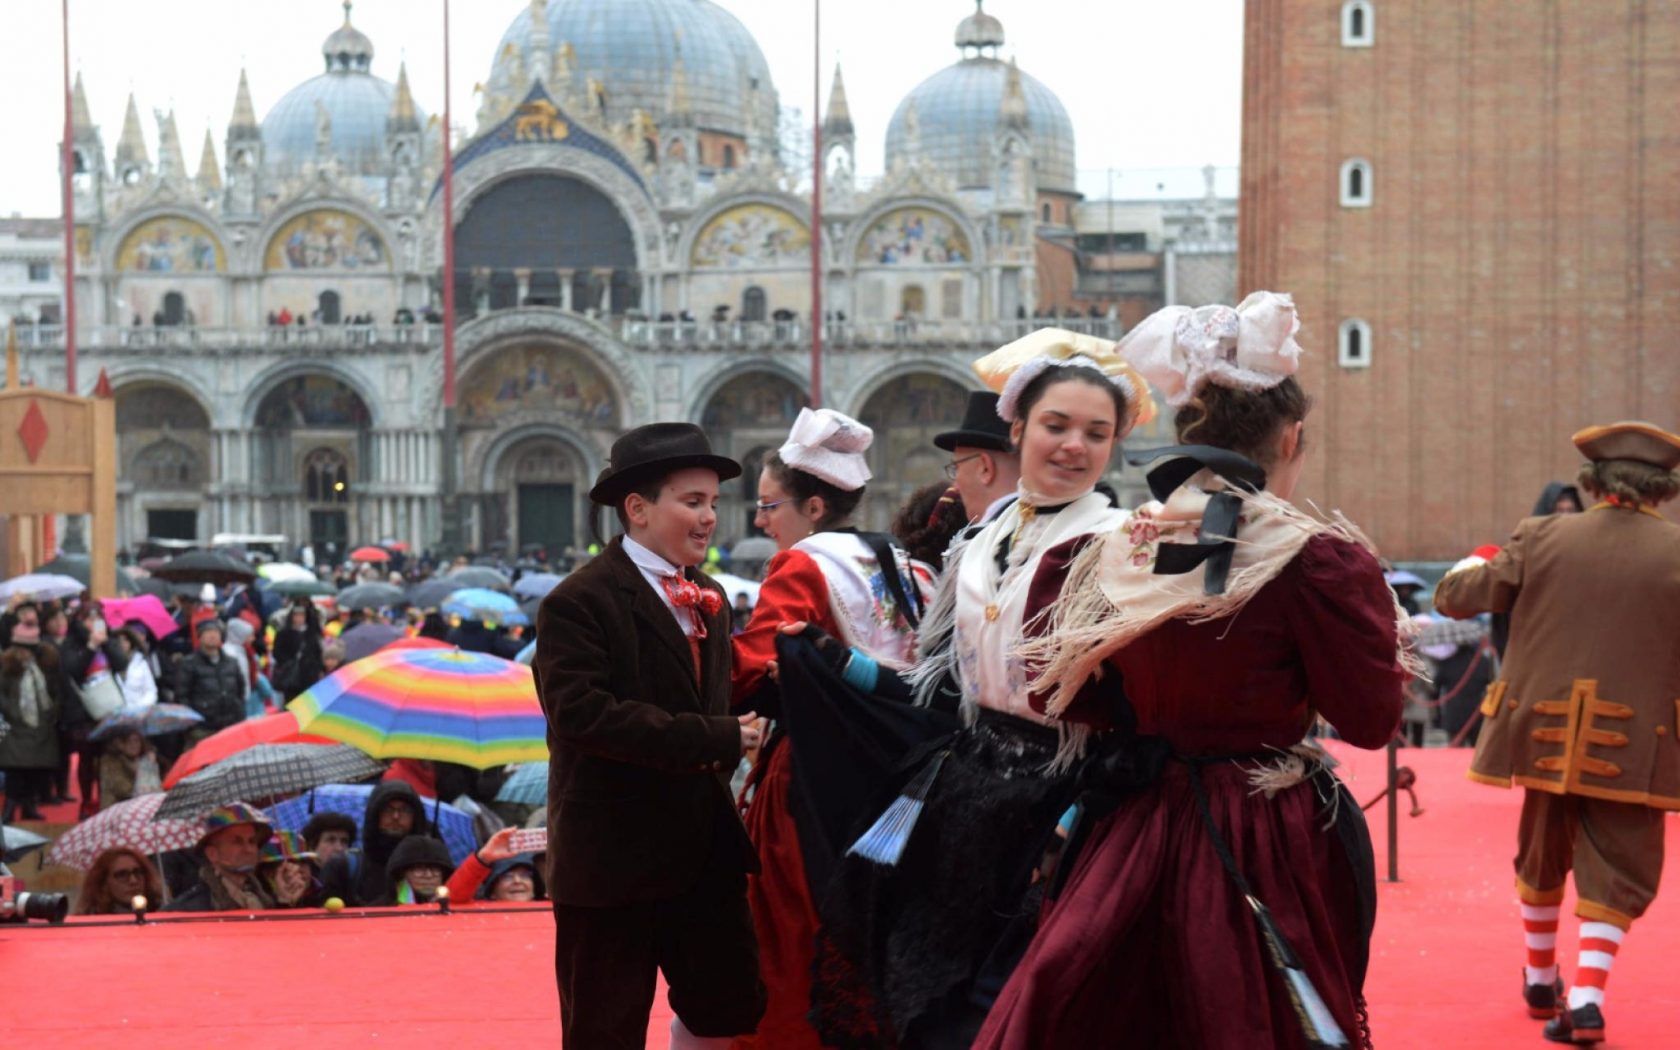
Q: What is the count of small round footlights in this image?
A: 2